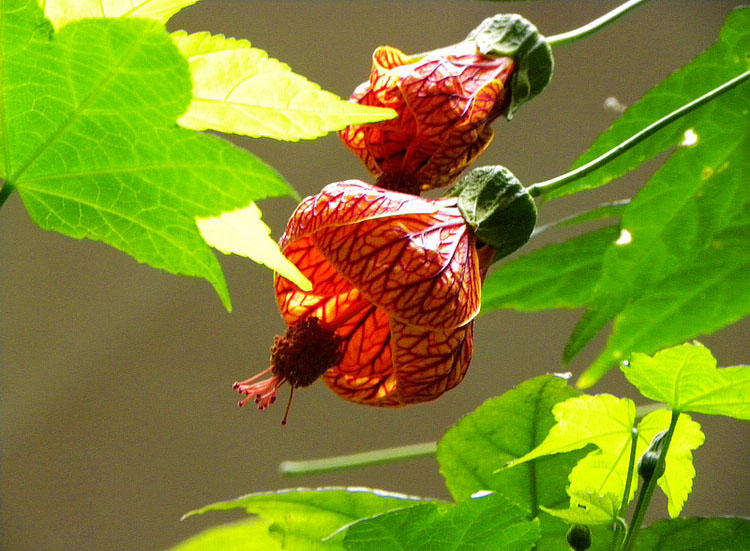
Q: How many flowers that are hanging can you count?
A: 2